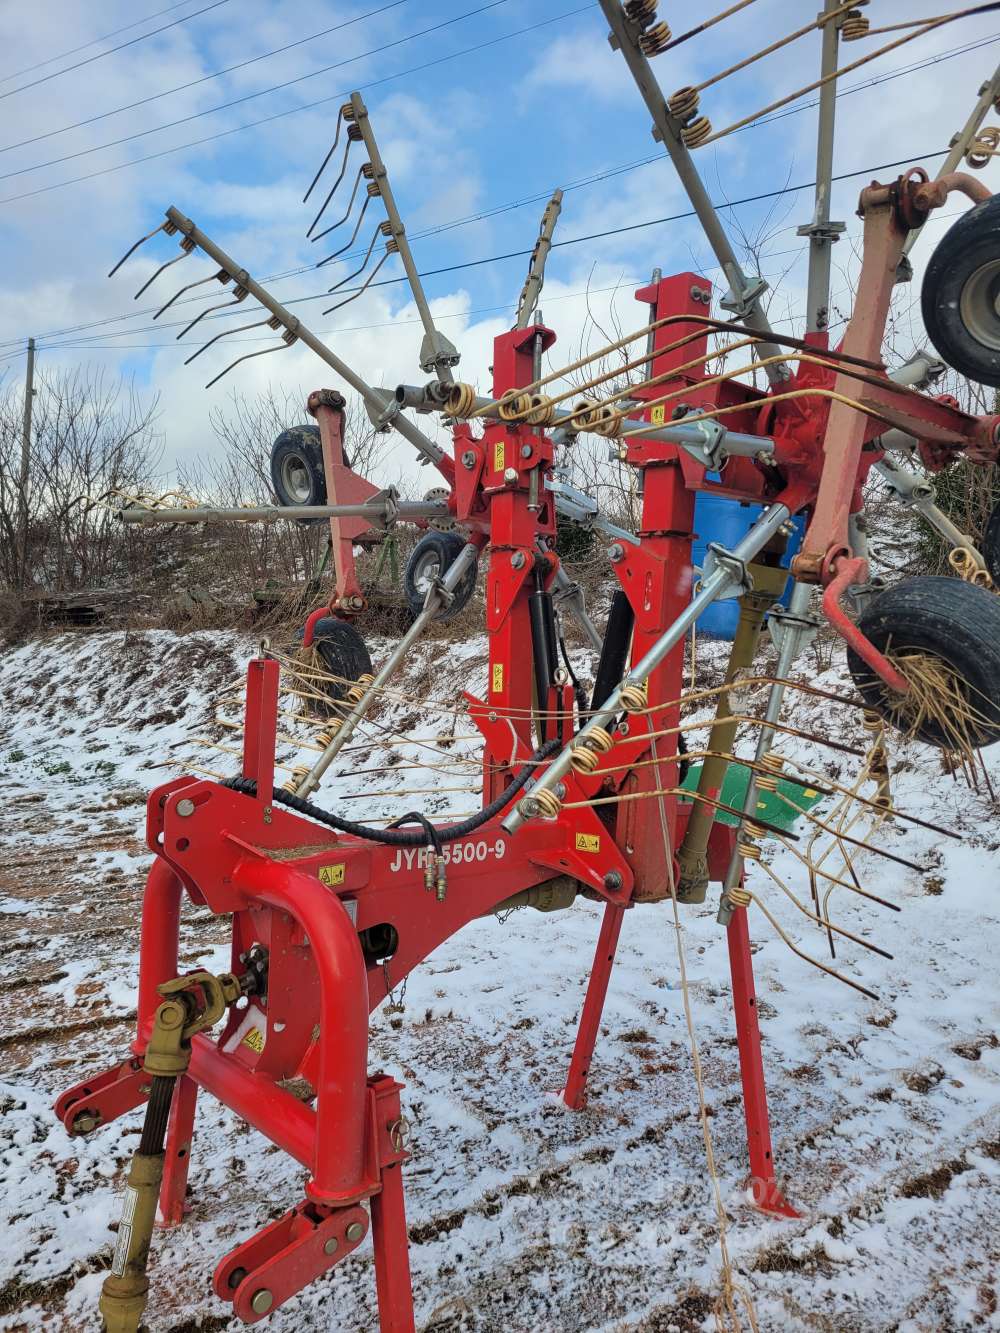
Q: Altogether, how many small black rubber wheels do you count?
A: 6